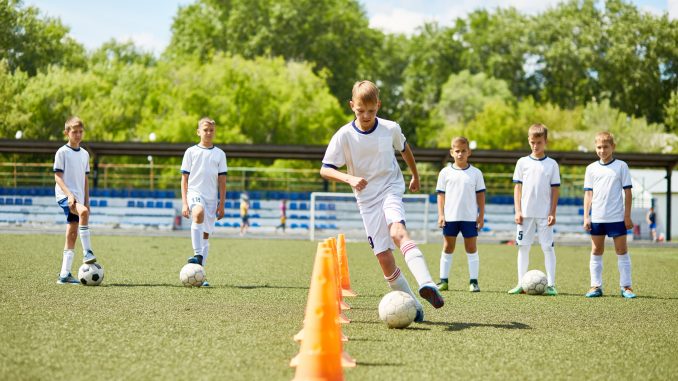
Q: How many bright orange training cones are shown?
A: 6